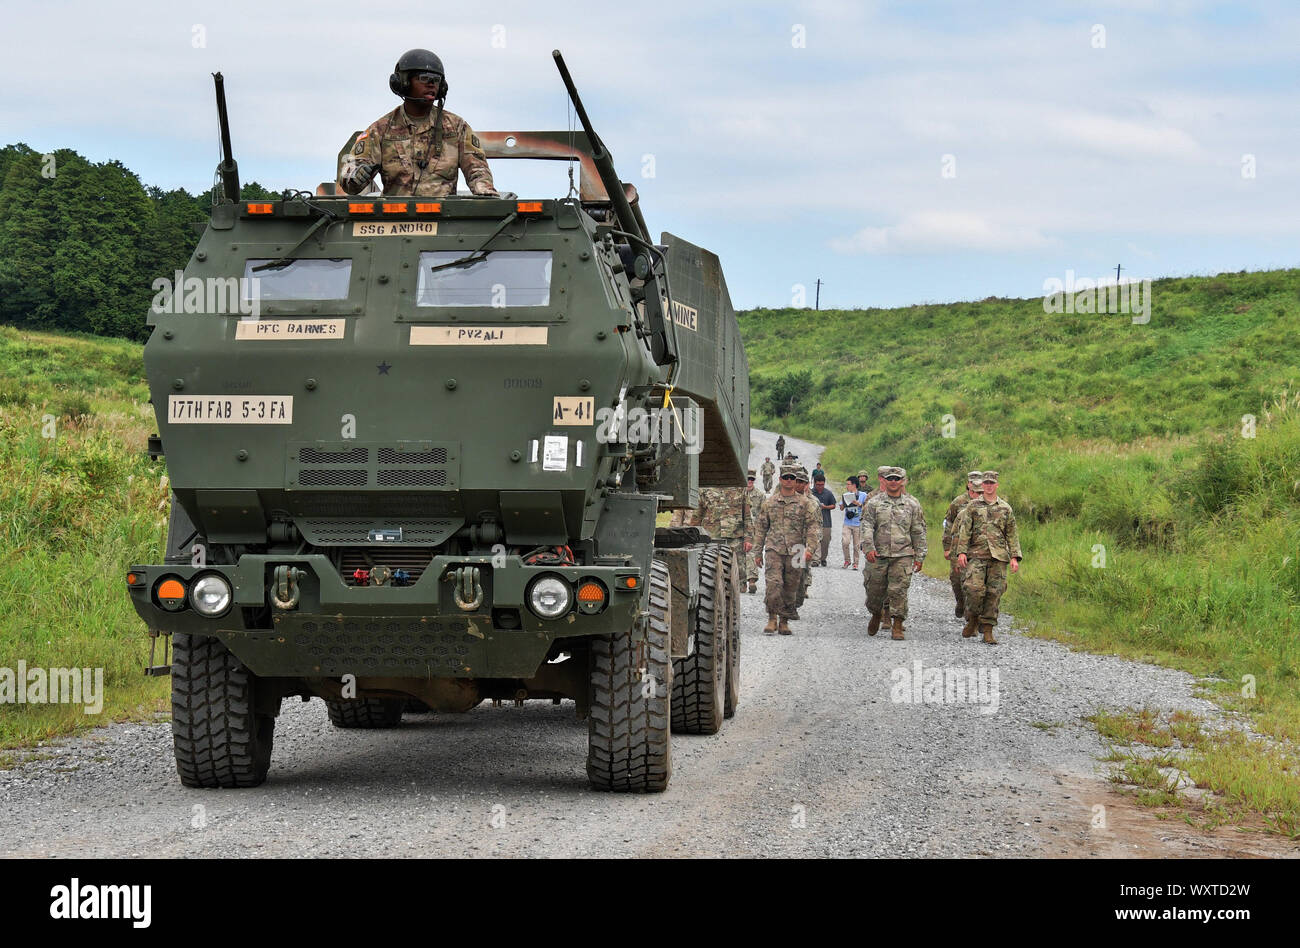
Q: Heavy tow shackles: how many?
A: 2